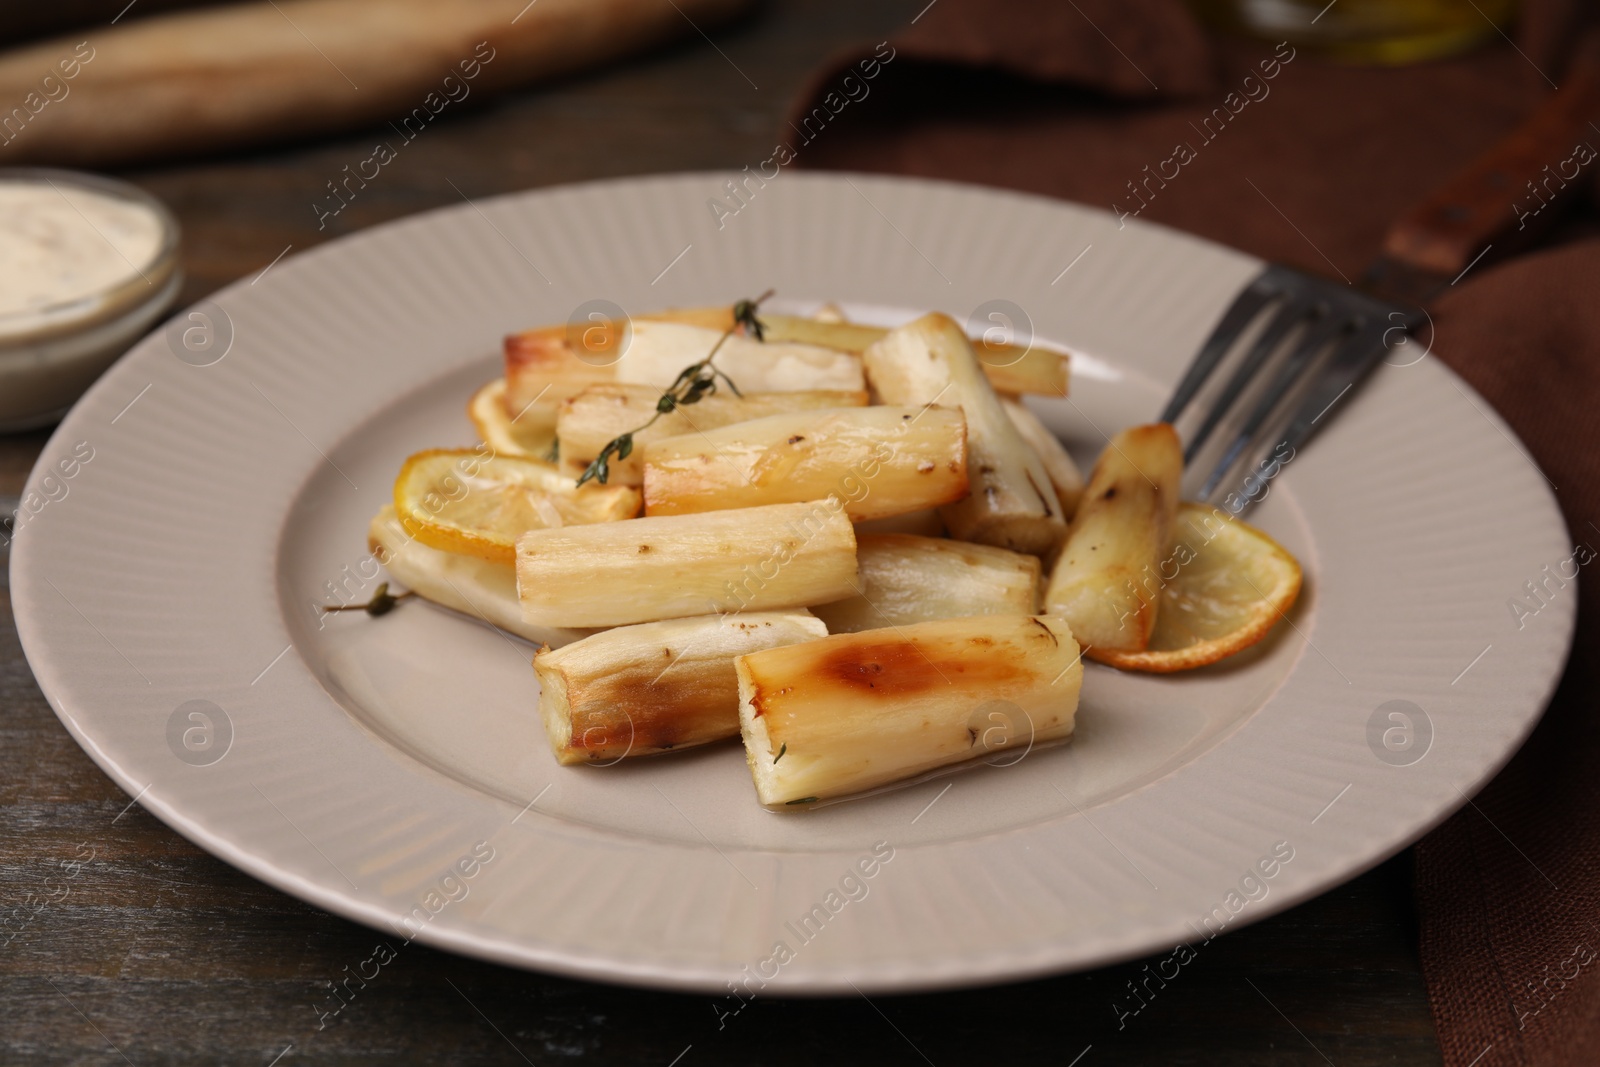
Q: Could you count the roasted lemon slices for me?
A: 3